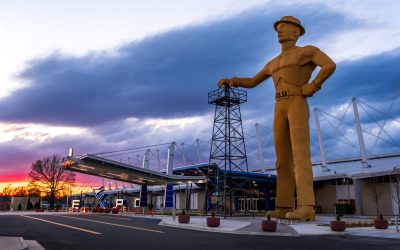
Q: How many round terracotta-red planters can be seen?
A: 5